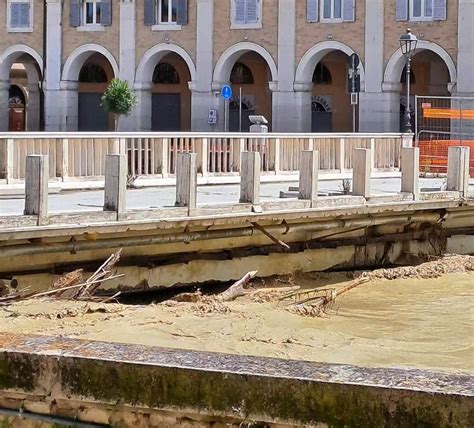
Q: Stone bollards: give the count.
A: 8